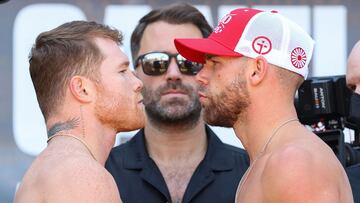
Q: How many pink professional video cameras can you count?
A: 0